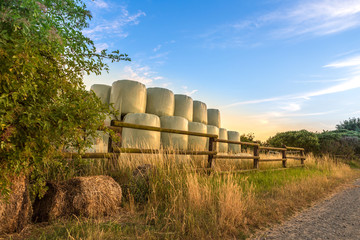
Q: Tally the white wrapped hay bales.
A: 13